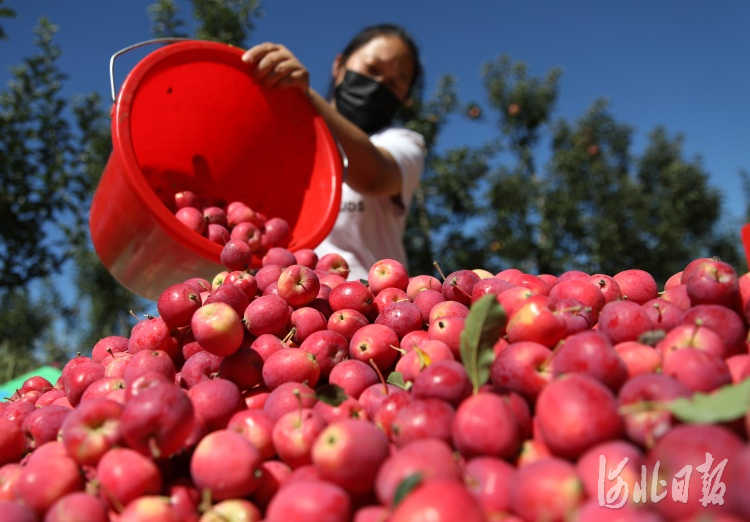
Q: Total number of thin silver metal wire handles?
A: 1